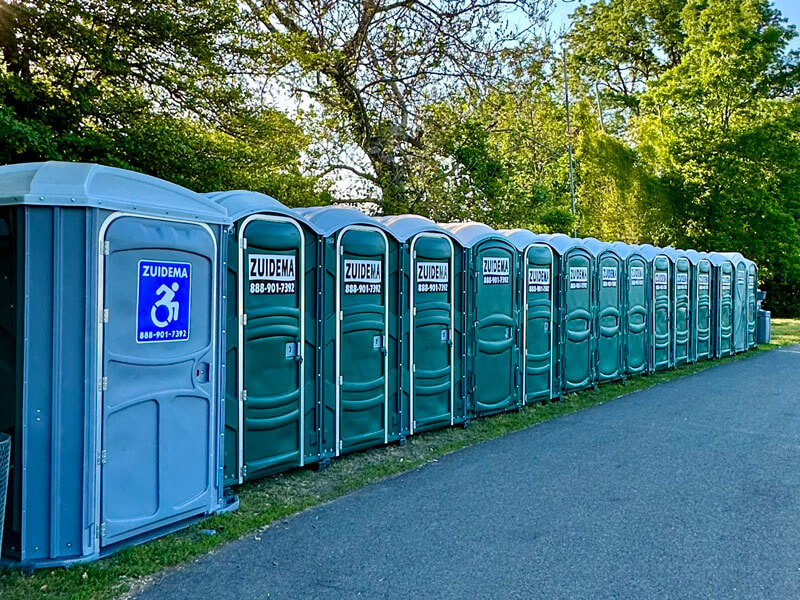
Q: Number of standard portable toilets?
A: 14